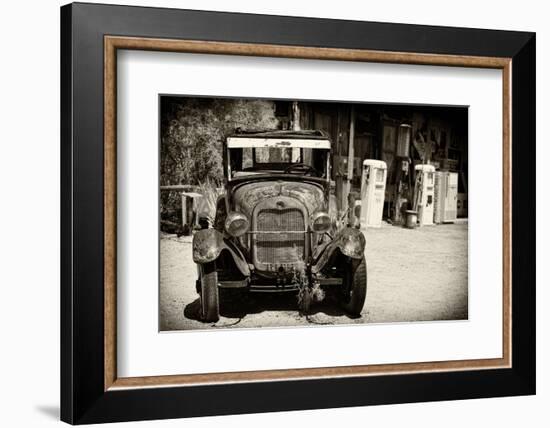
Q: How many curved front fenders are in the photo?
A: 2